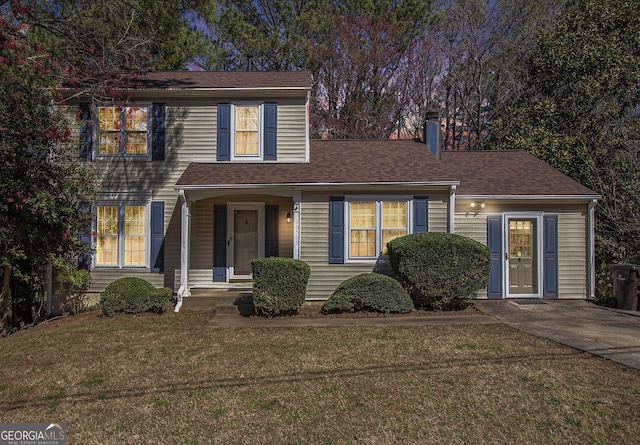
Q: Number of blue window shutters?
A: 12